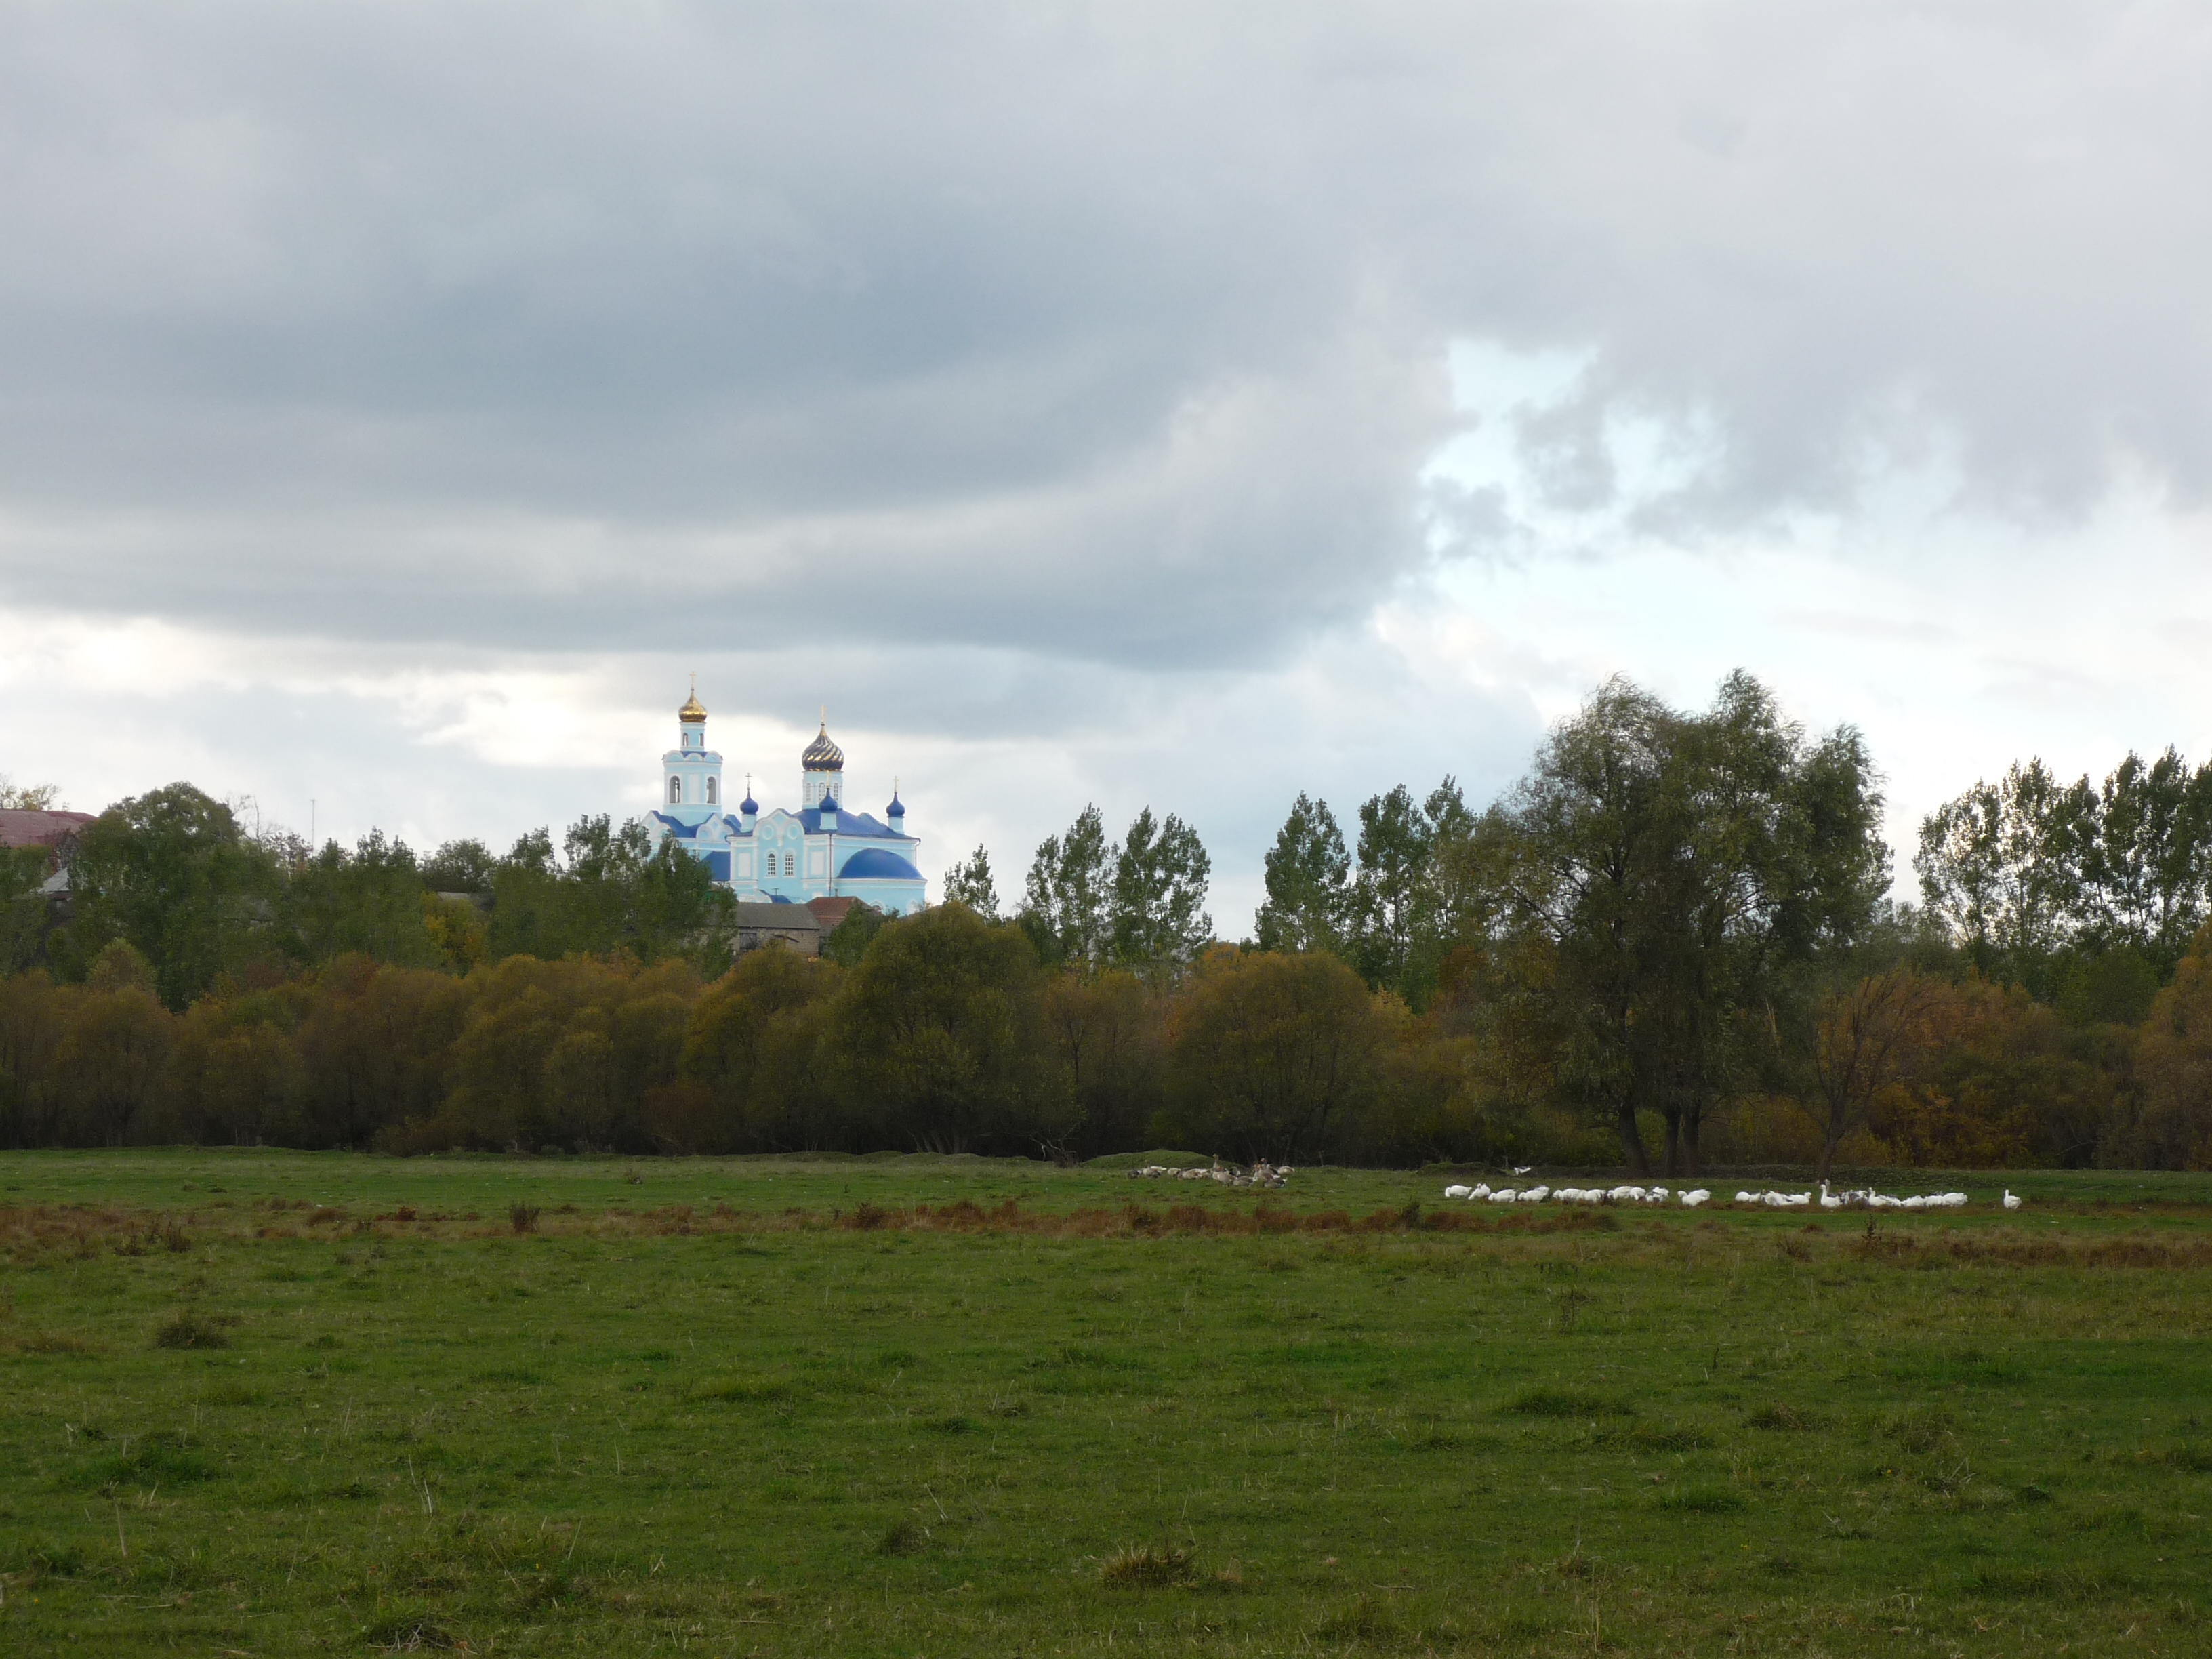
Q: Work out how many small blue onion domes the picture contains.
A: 3